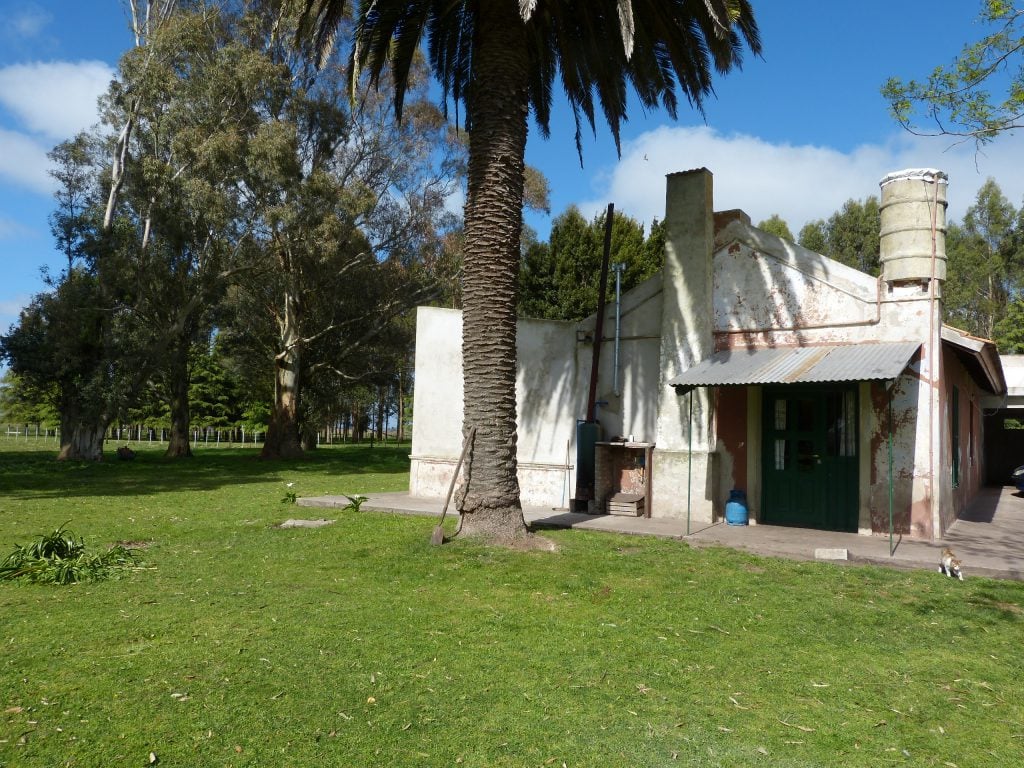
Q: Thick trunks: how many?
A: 4